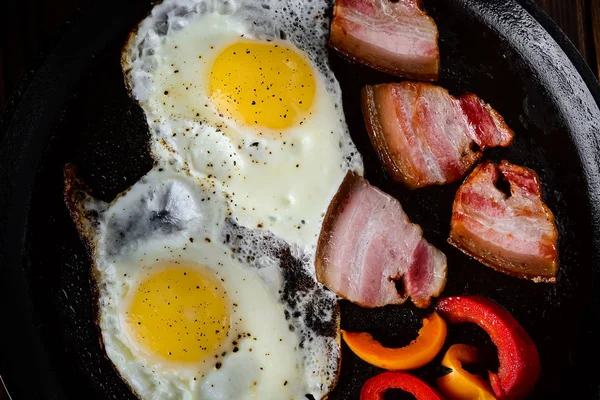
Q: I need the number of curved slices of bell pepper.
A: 4